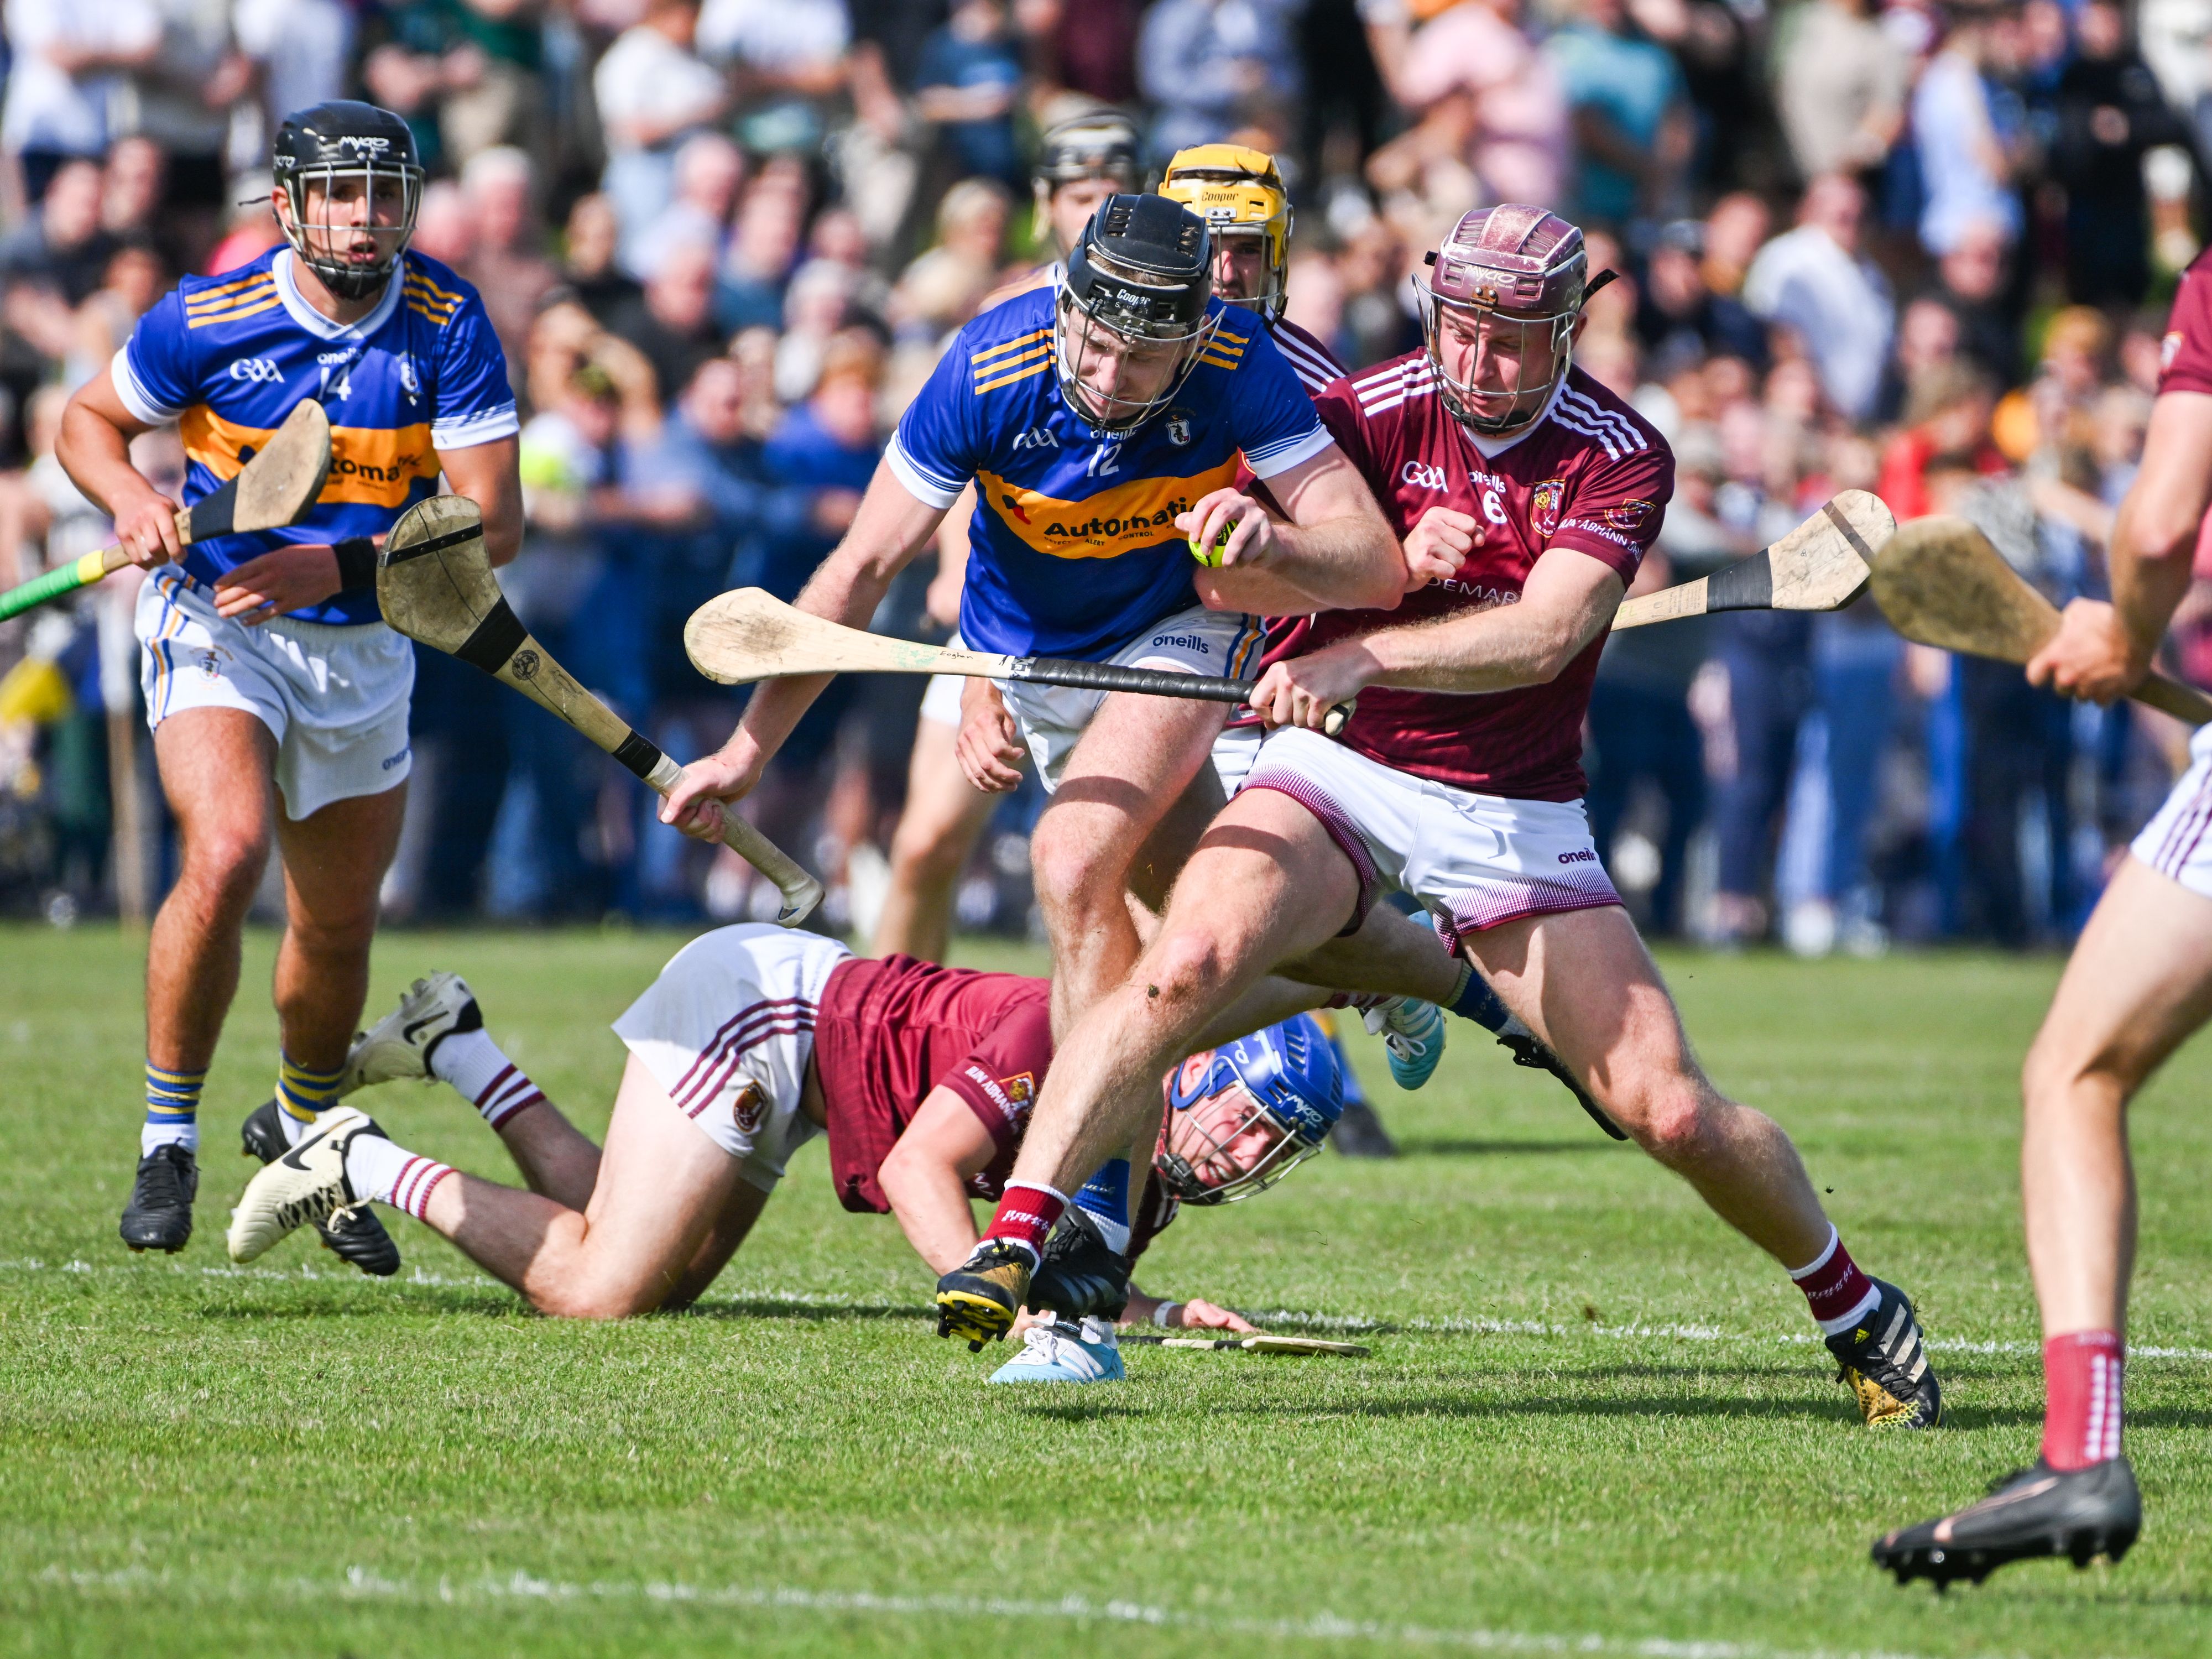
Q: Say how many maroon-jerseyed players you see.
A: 4